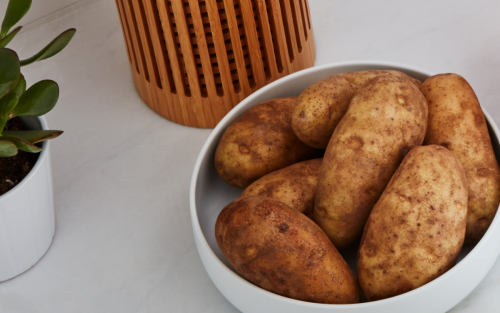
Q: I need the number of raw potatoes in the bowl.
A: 7